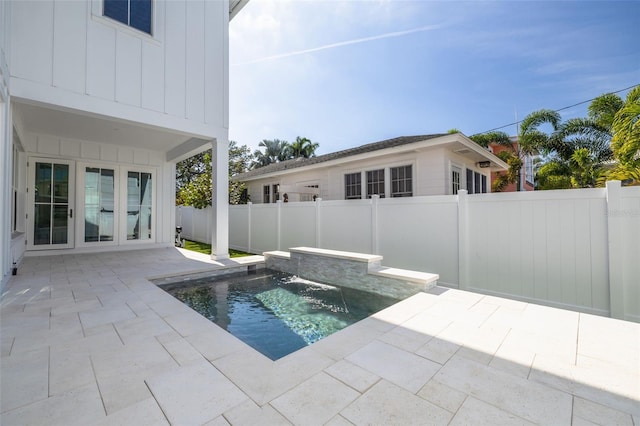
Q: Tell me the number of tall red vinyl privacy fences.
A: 0